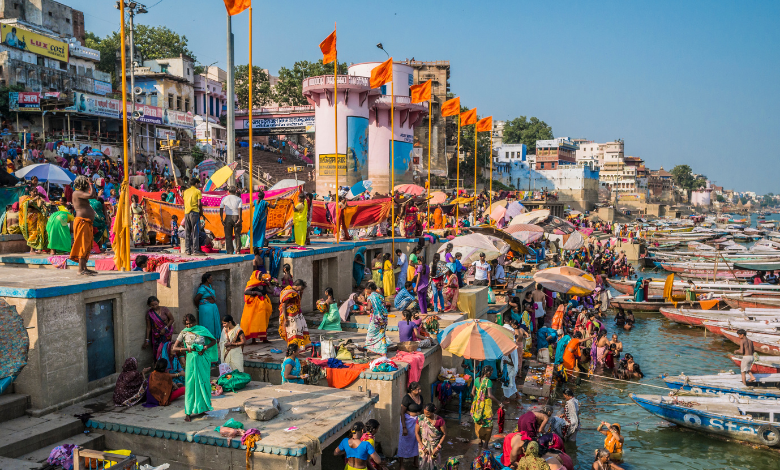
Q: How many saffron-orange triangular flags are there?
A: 7